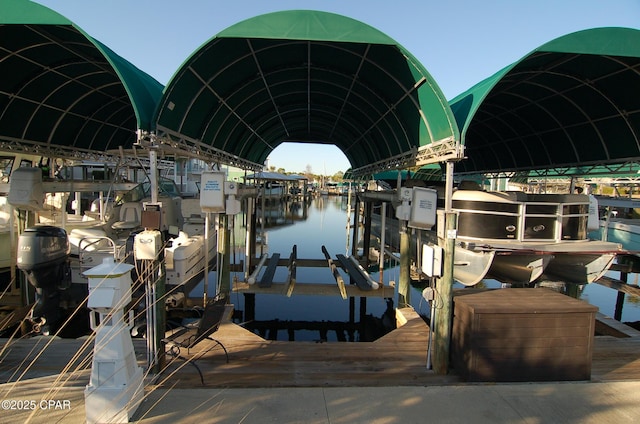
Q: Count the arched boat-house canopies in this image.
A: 3